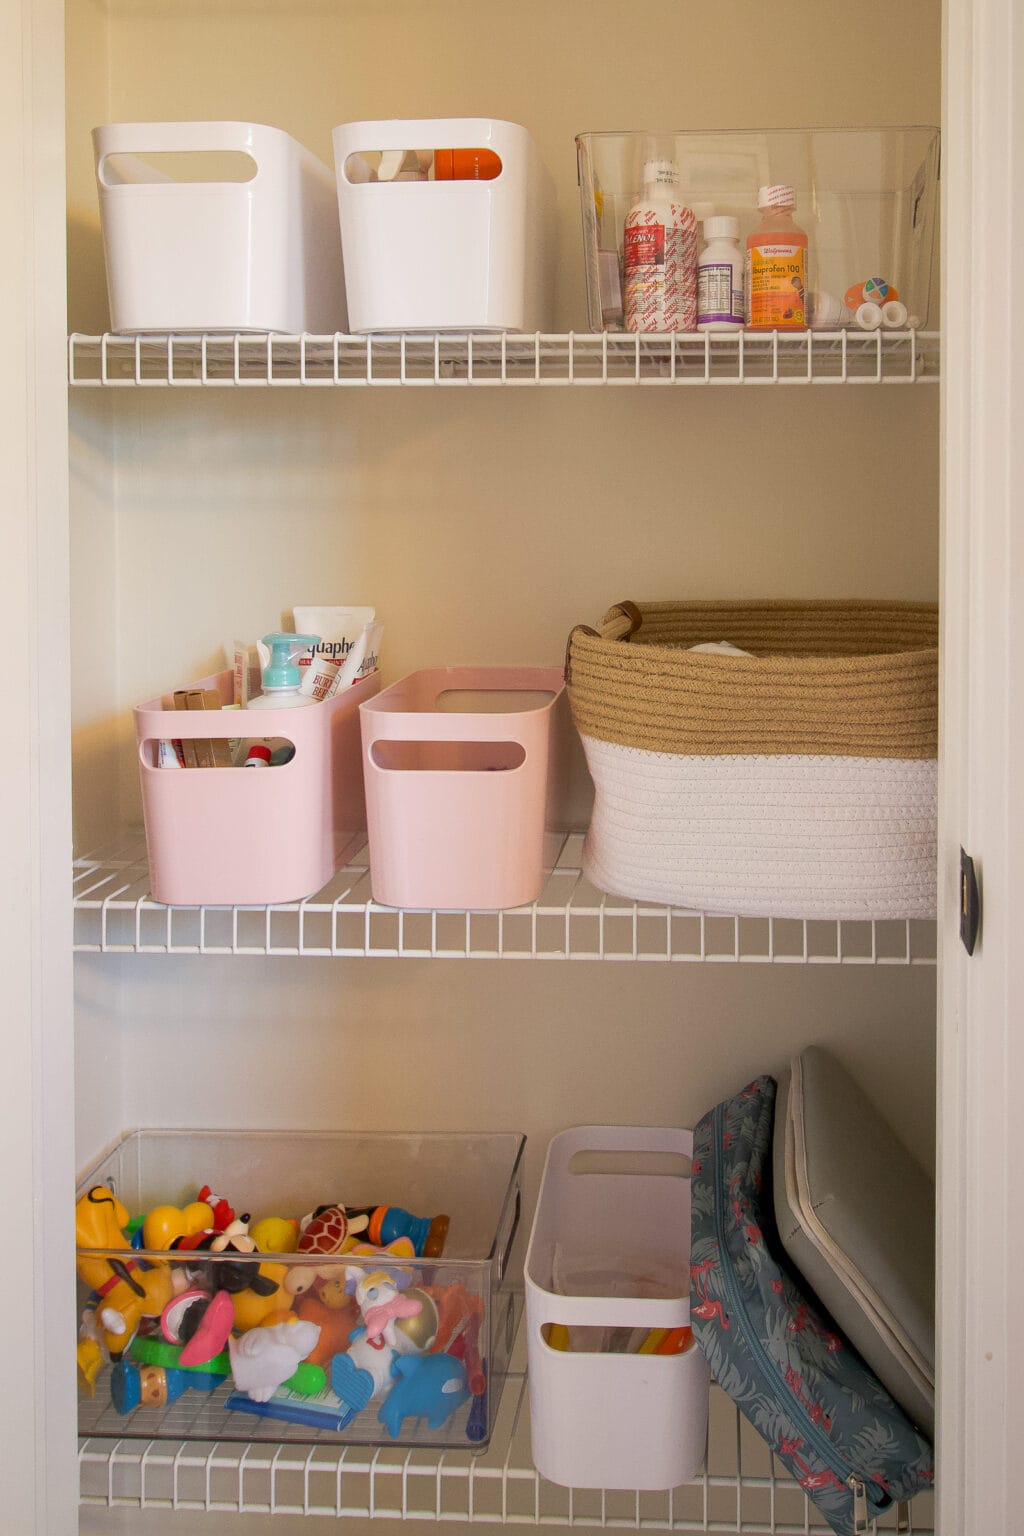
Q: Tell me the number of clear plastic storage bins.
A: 2